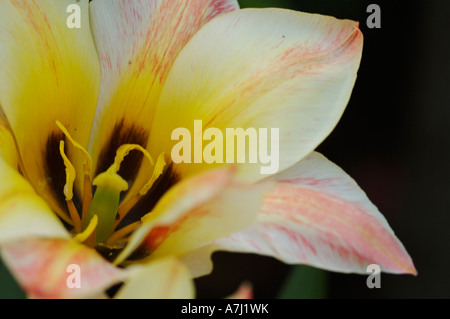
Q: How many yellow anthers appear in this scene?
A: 5